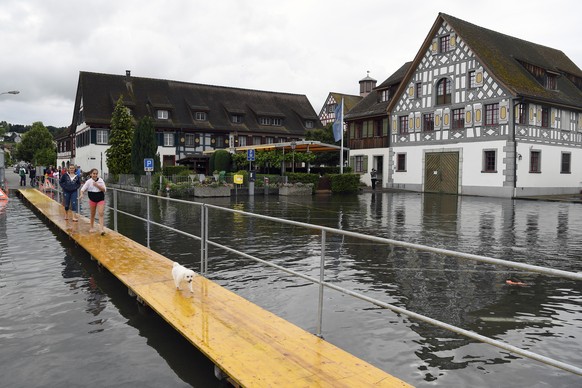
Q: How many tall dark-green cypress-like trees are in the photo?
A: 2